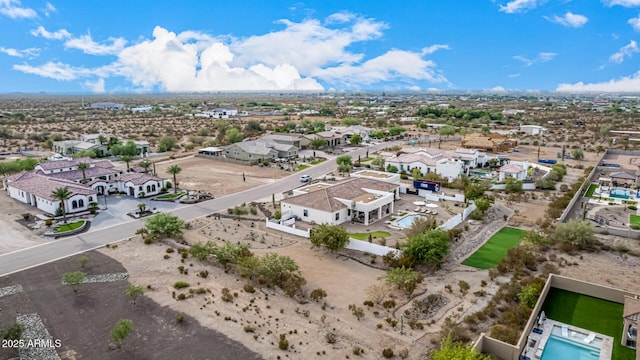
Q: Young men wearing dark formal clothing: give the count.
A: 0